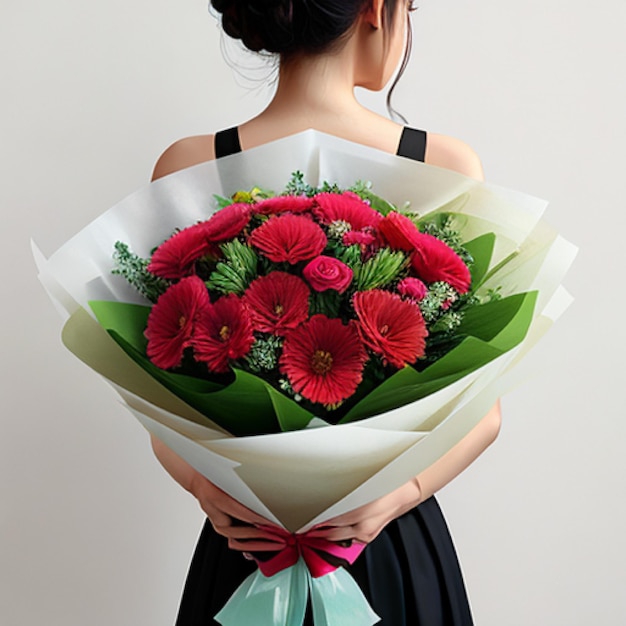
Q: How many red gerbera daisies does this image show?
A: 12